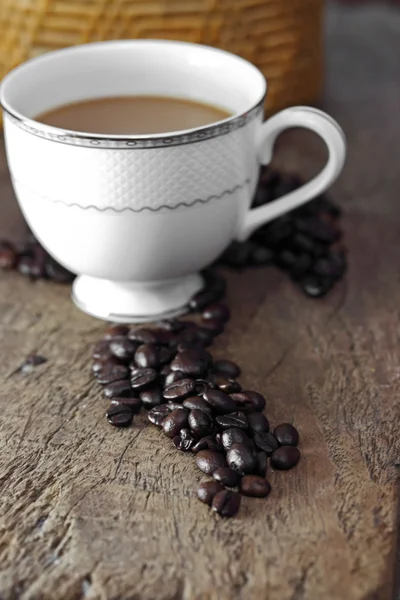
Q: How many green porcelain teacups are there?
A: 0